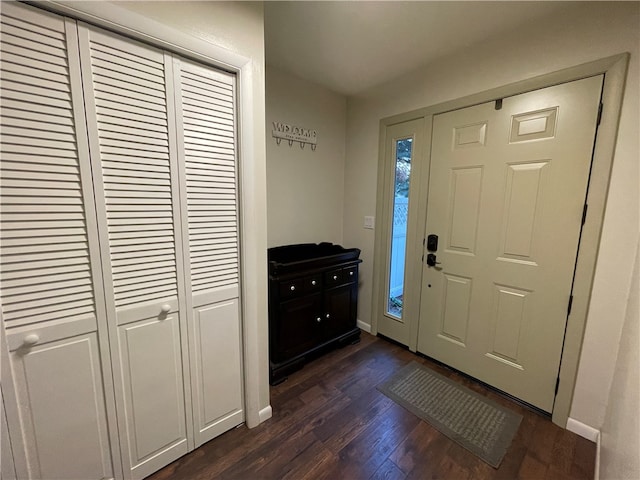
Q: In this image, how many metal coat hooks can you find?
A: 4